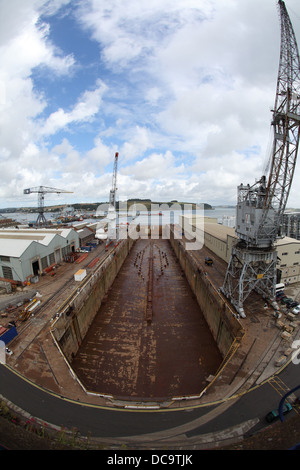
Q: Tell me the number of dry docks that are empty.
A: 1